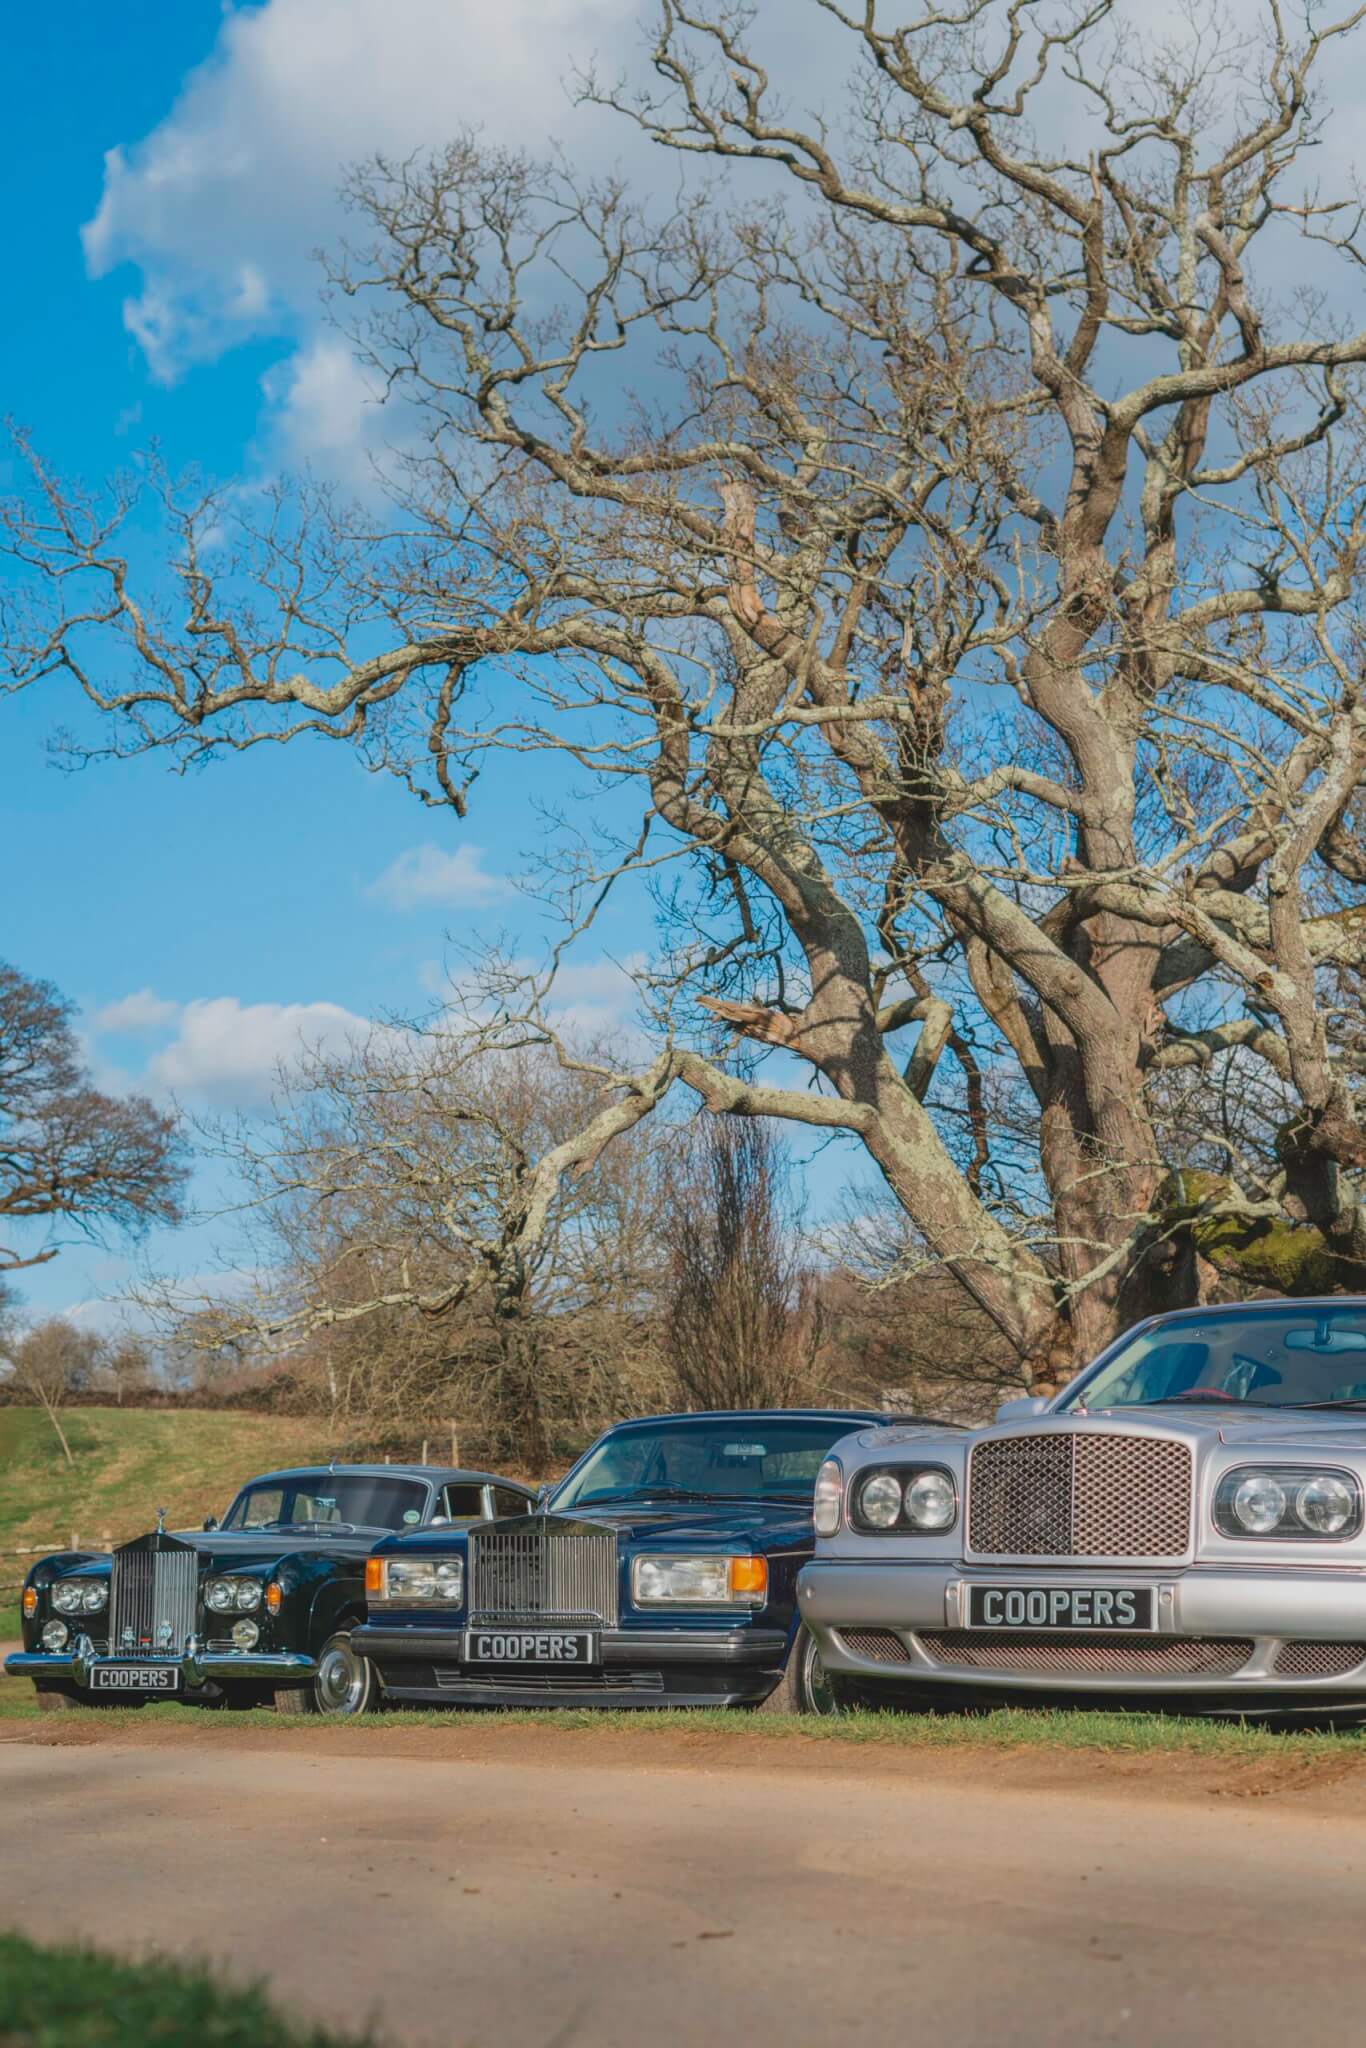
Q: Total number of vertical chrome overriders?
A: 2